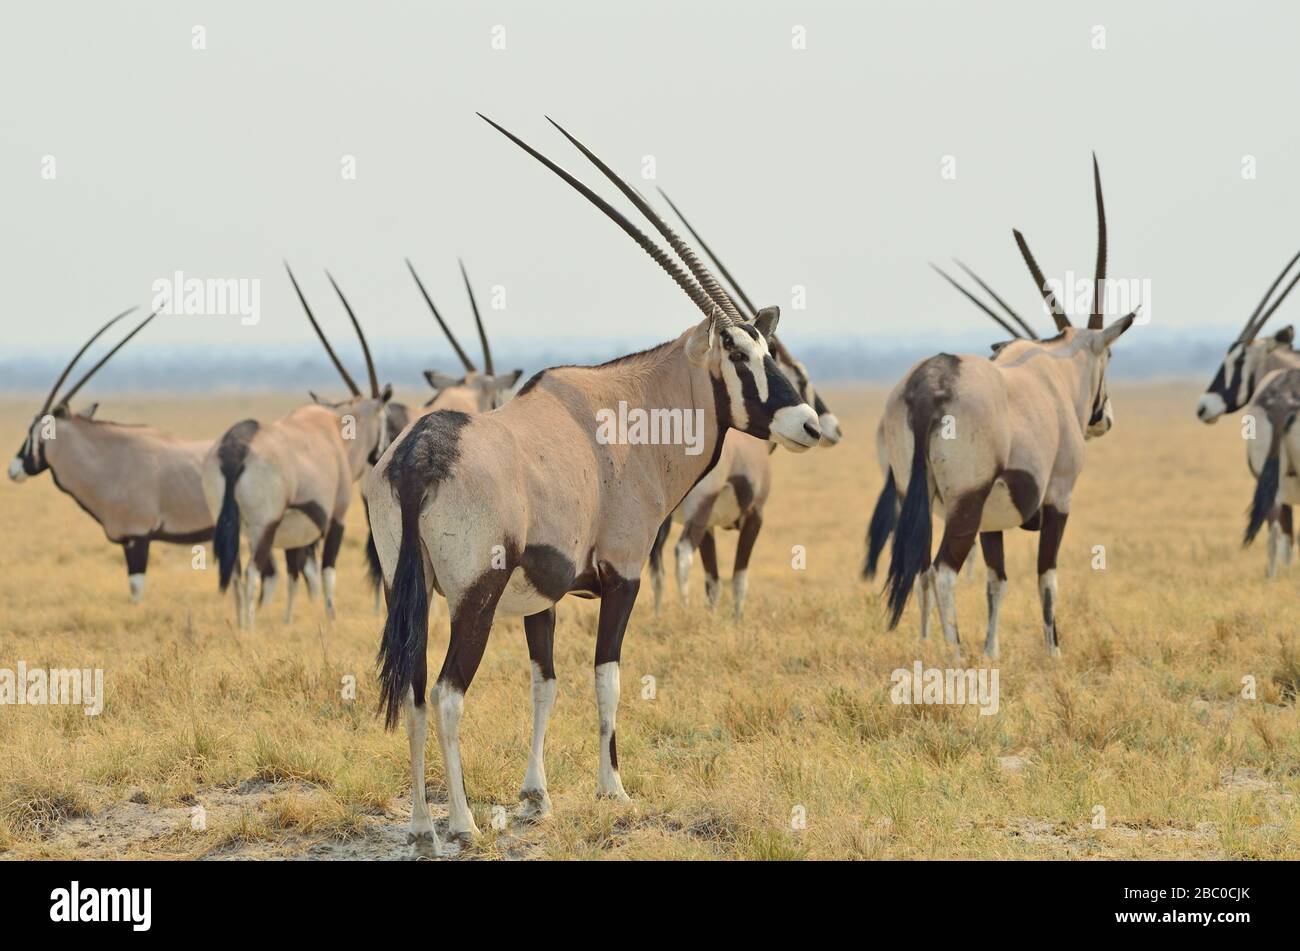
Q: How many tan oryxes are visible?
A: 9